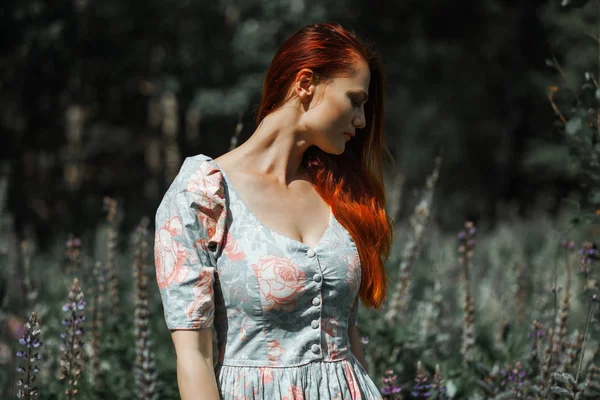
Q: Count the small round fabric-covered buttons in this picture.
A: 5